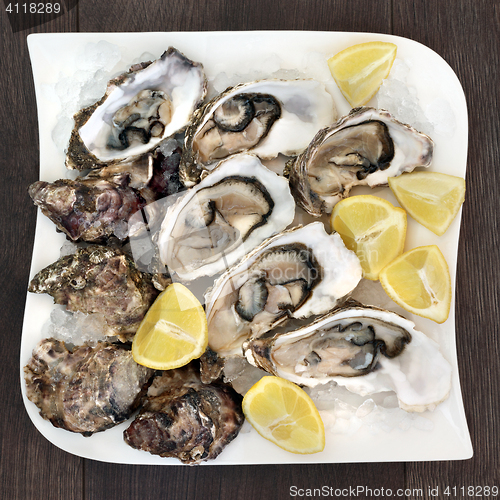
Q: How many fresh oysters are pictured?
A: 10